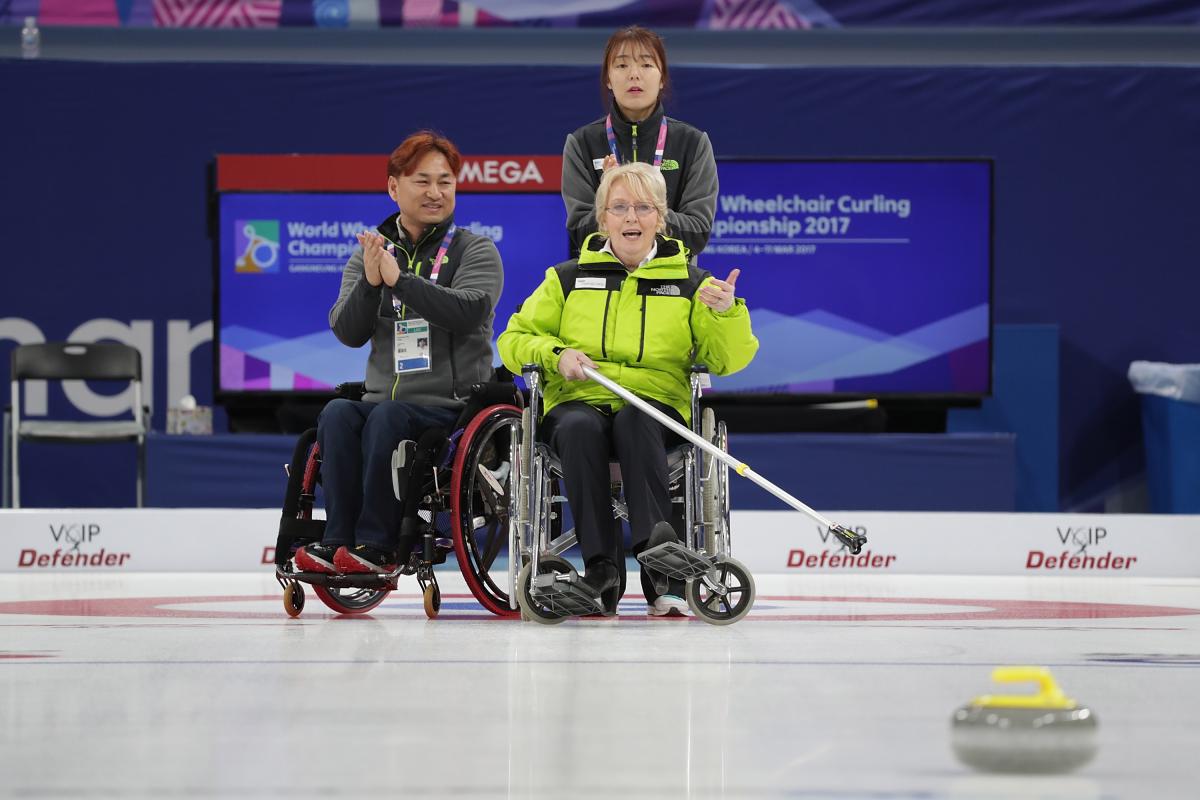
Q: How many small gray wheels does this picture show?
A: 2